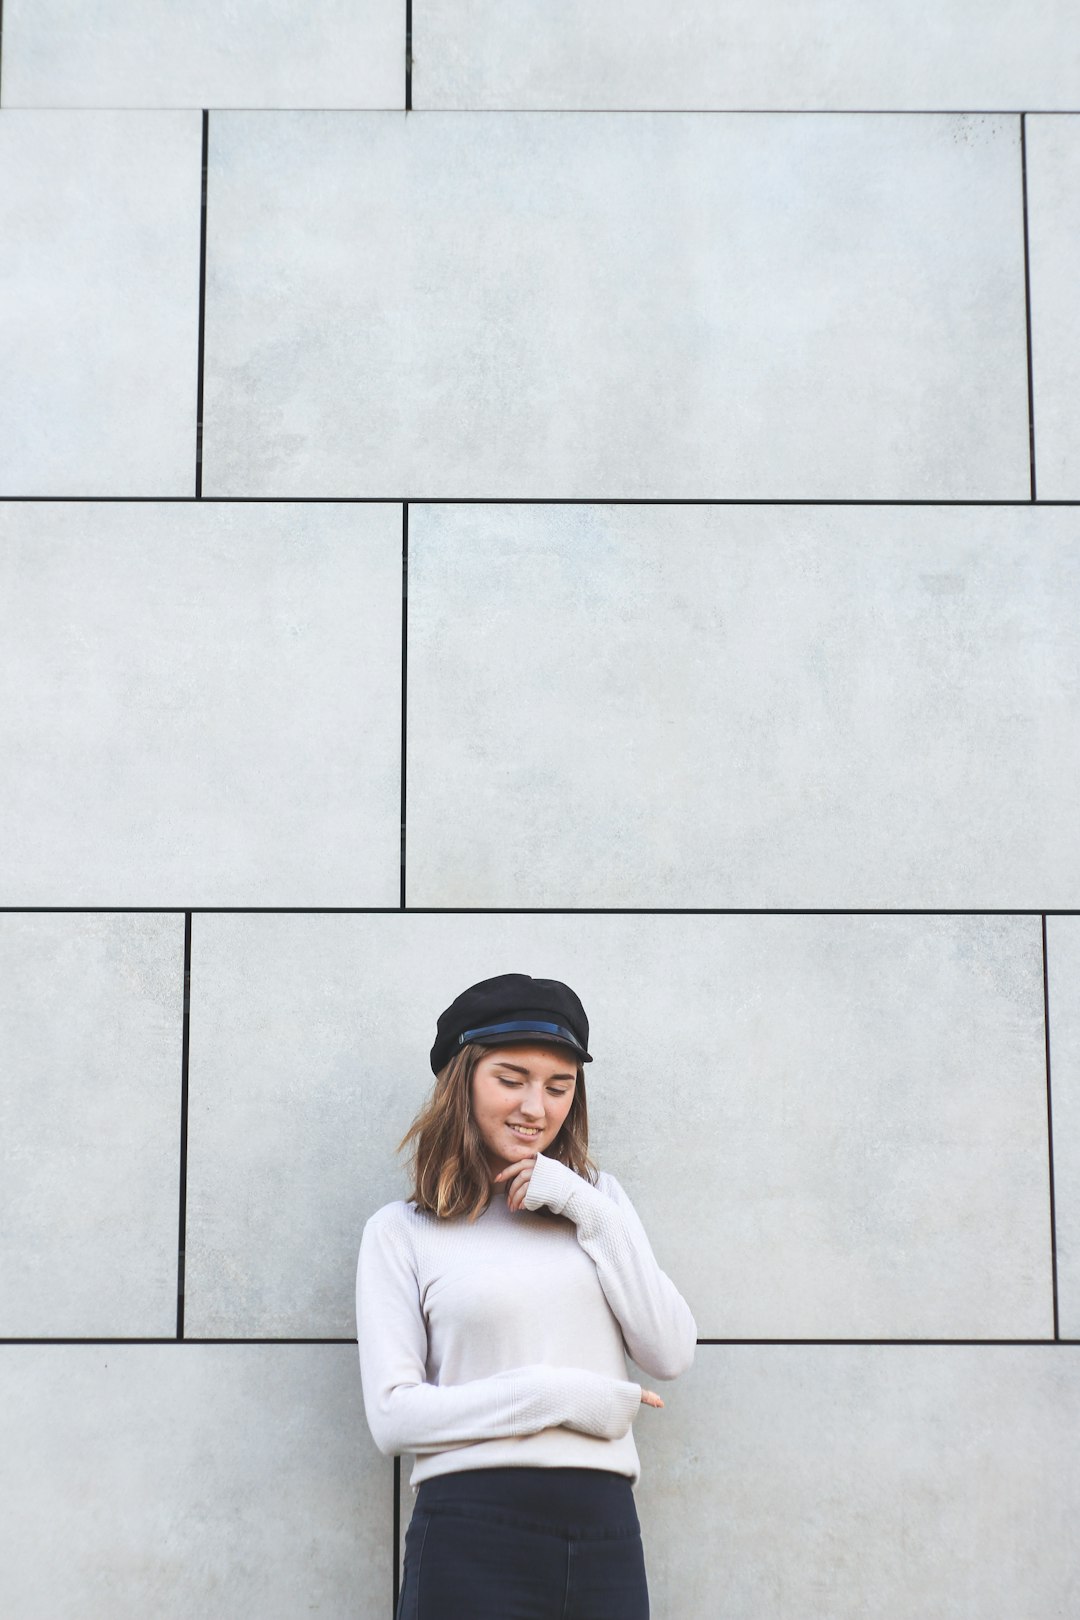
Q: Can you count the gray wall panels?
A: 12